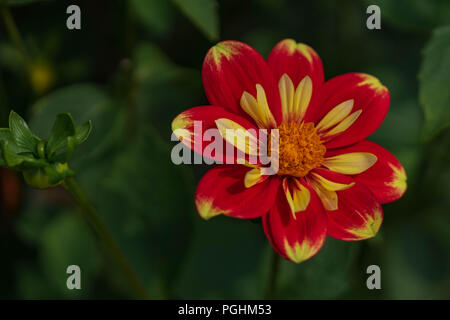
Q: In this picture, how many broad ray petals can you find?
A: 8